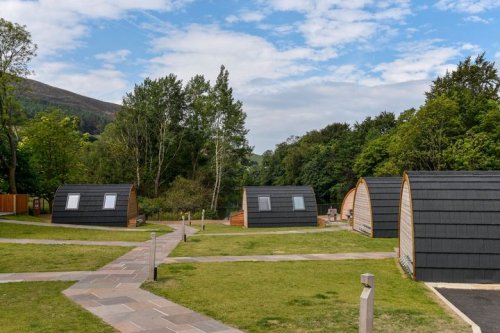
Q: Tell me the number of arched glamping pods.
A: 5